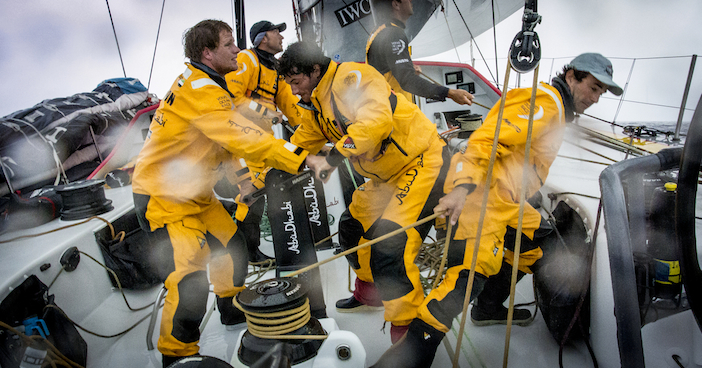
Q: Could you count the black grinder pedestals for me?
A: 2